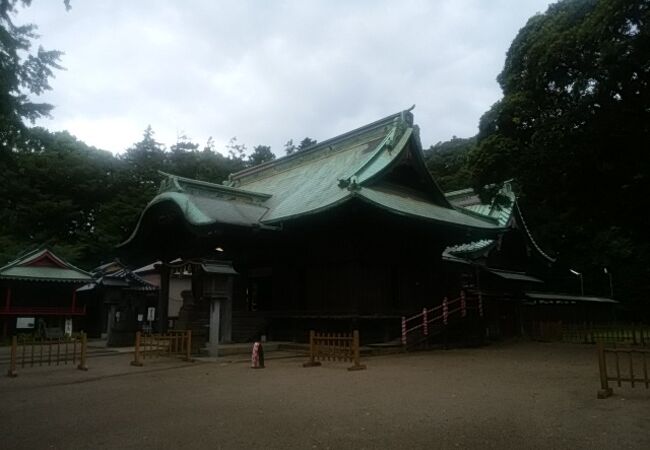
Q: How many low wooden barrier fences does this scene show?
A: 4